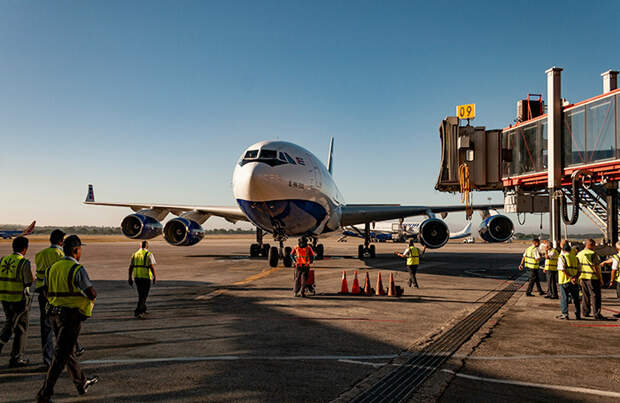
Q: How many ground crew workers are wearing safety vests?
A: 11